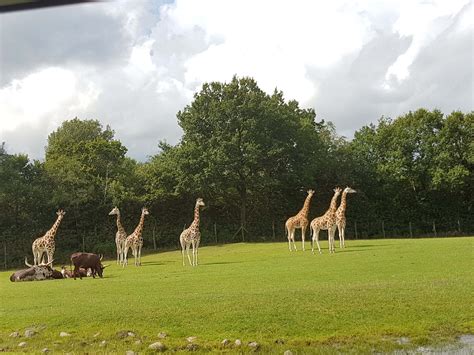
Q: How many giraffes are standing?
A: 7